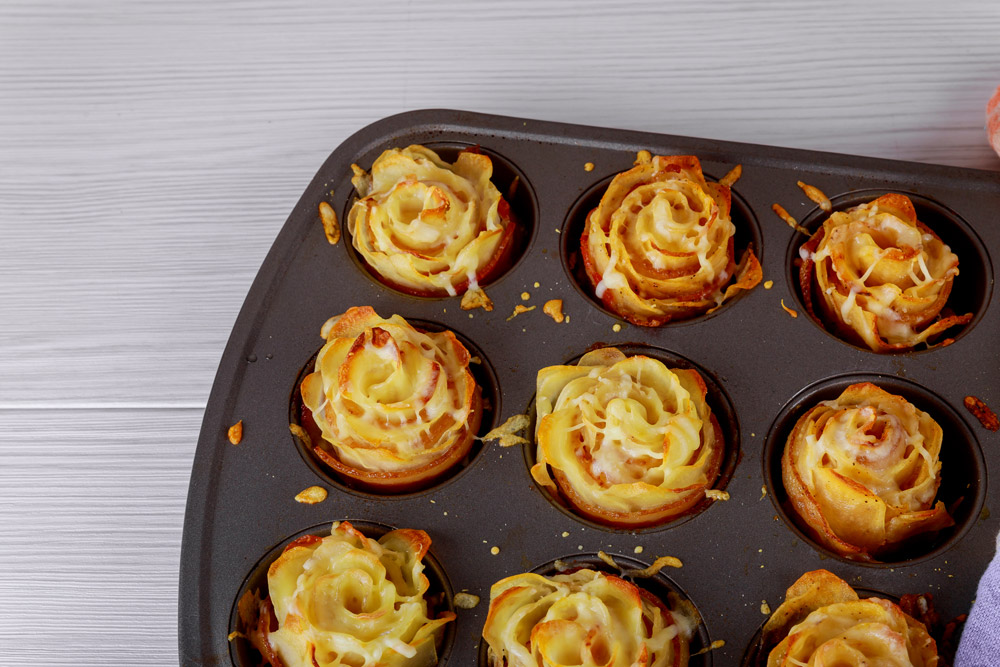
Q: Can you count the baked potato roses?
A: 9